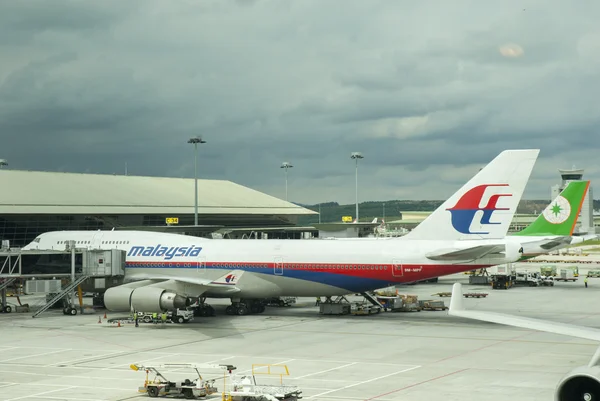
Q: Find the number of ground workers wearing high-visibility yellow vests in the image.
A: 5